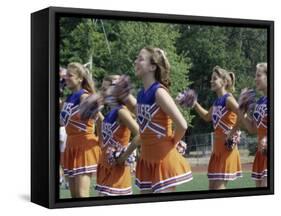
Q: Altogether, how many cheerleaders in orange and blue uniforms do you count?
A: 5